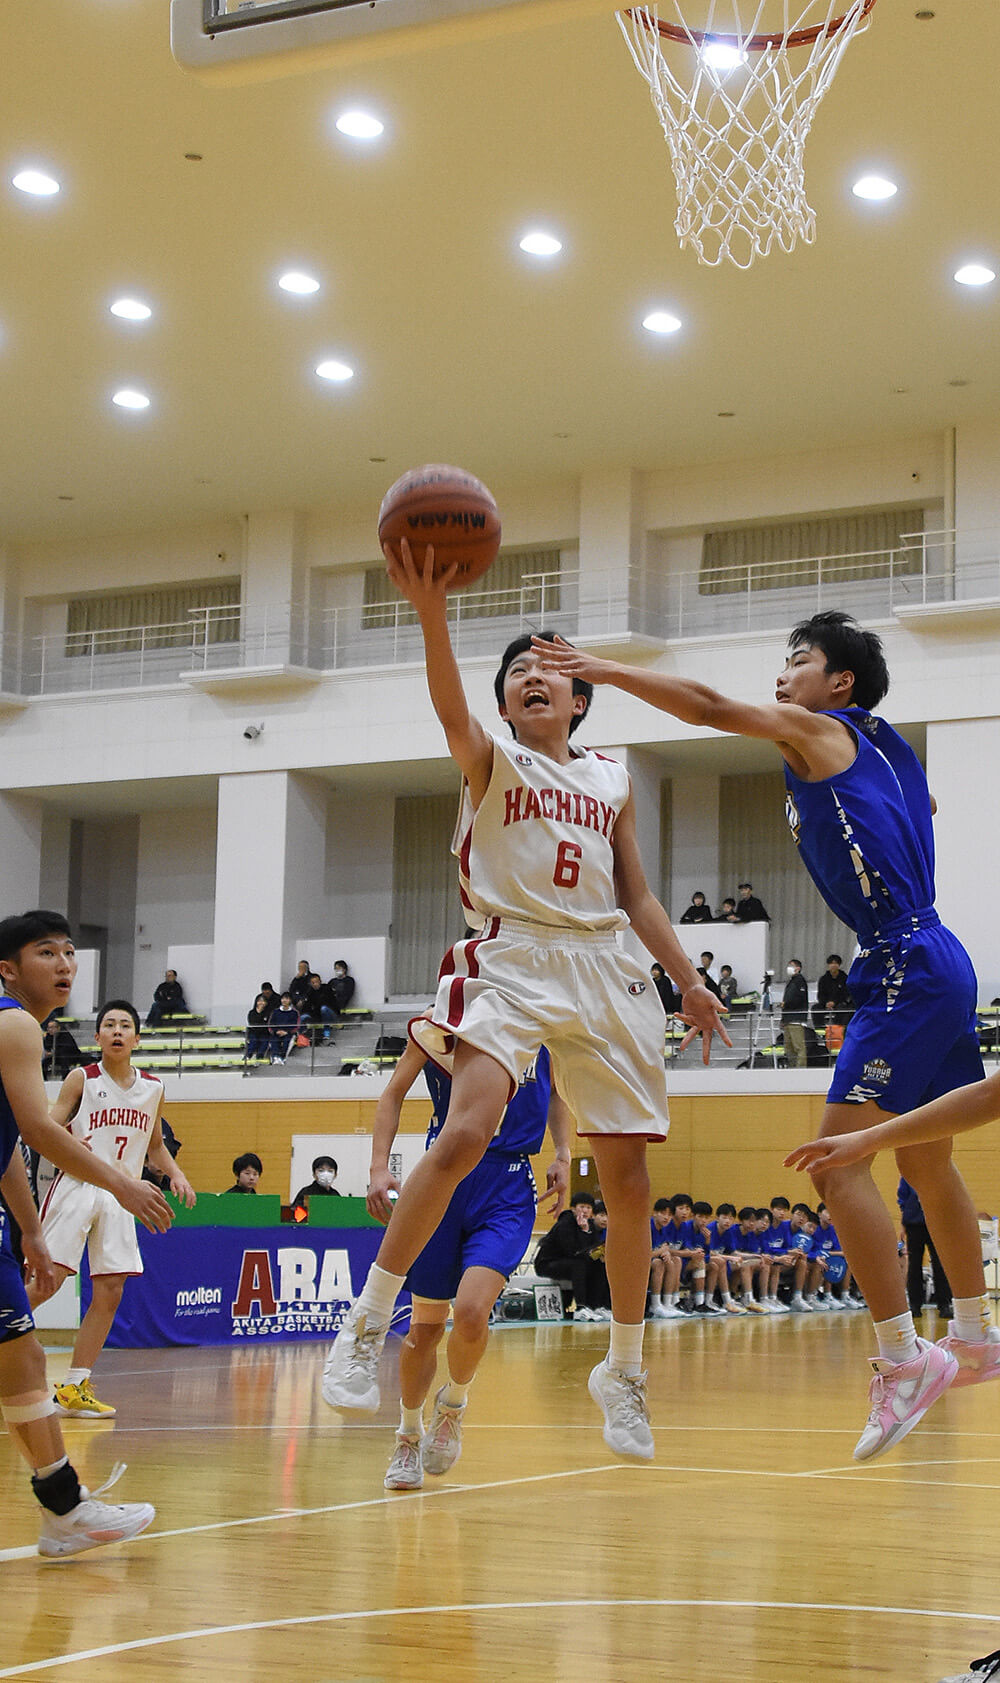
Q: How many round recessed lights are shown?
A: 11